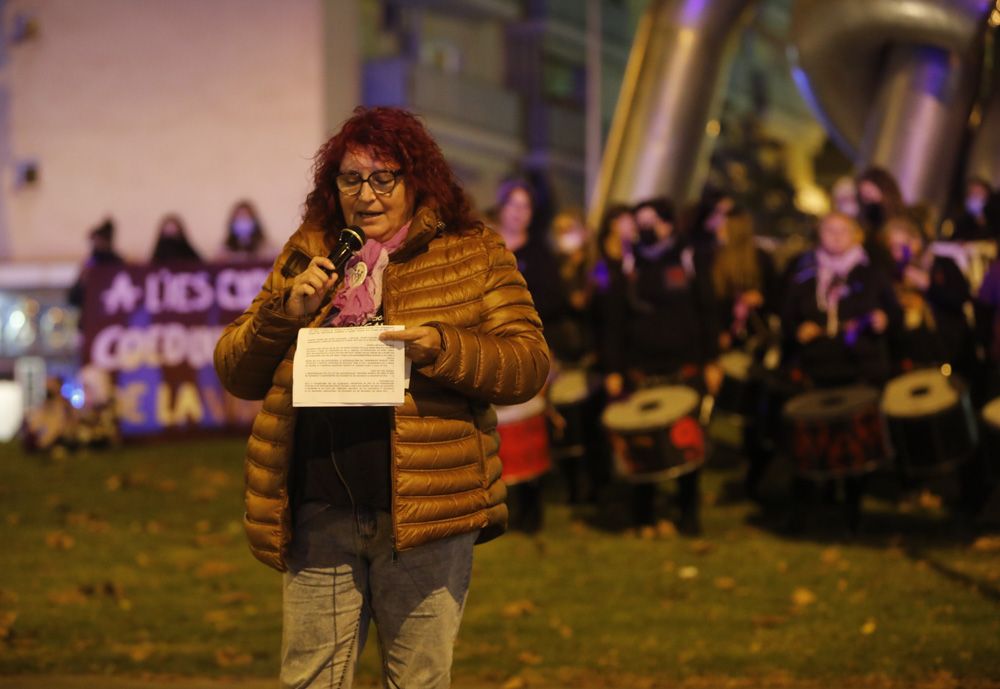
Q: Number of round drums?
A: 7